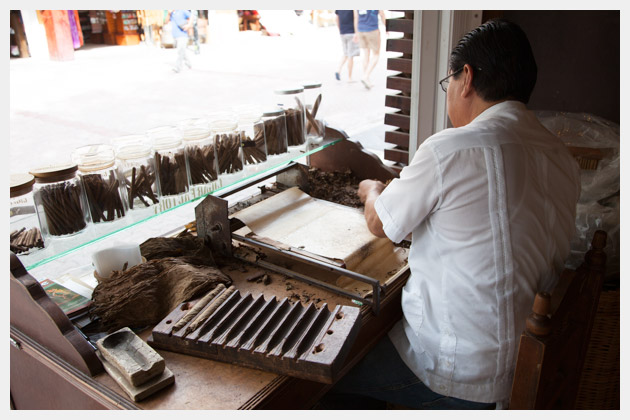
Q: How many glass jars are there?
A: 11